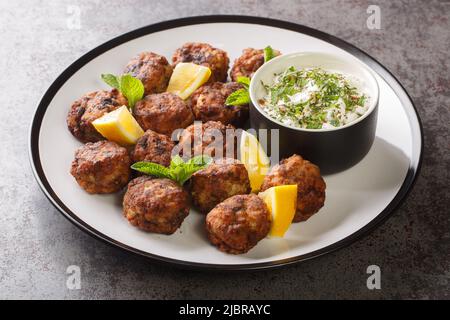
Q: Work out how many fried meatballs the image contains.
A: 13